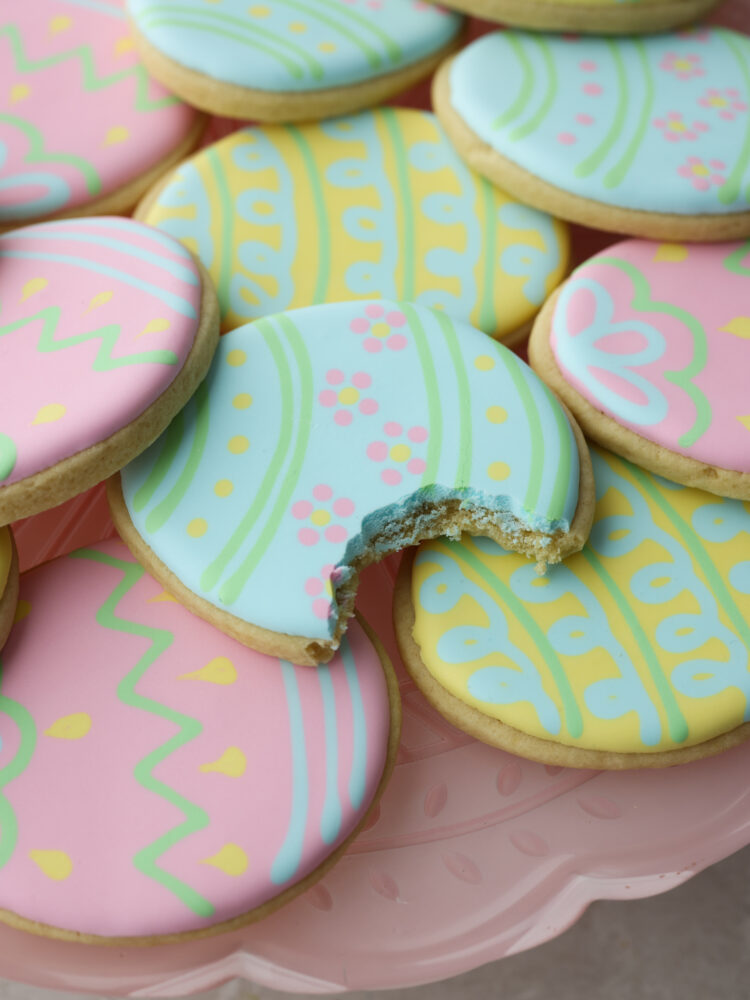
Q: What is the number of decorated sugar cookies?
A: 11